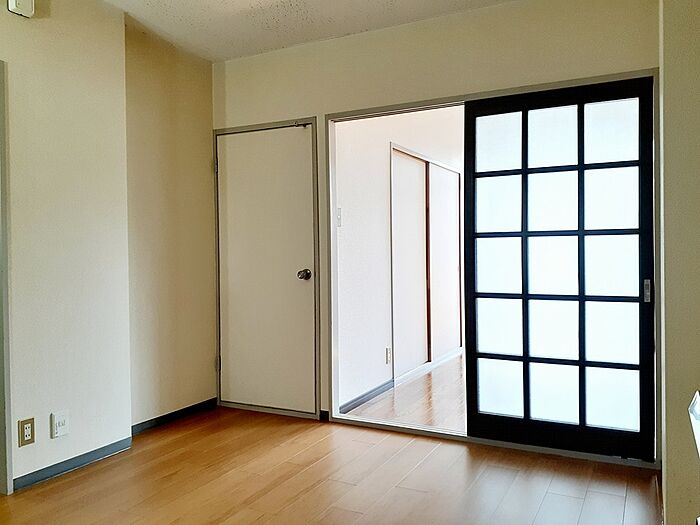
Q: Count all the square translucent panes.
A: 15